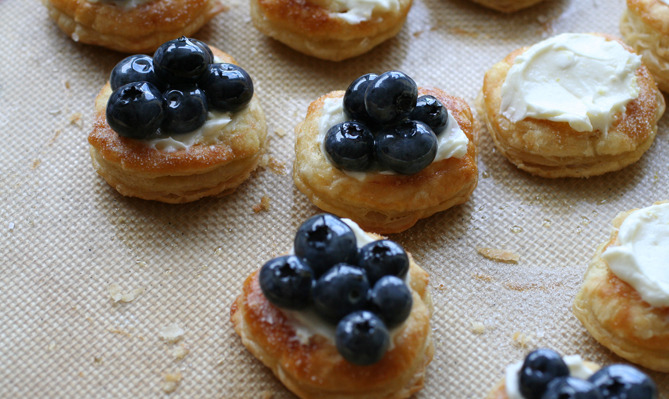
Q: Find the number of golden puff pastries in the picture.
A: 10